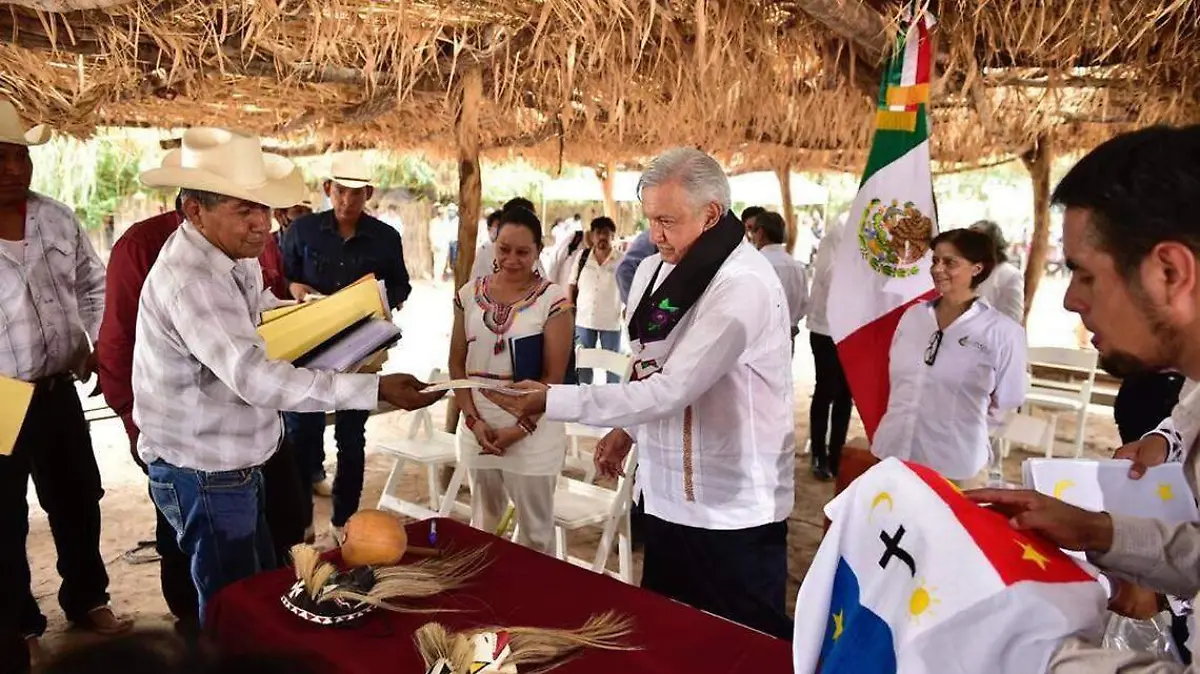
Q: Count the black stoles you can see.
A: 1